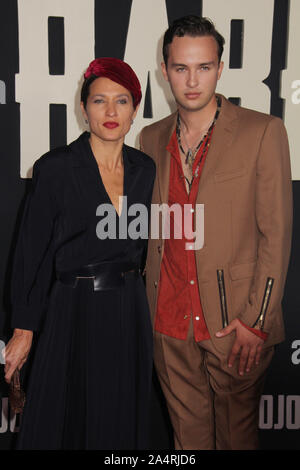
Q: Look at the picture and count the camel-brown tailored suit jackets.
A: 1